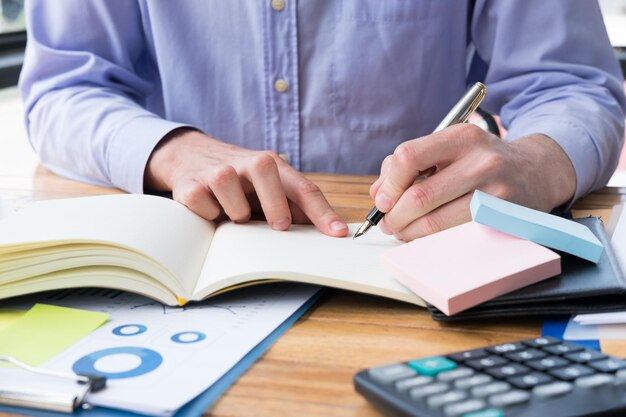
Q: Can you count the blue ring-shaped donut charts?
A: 3